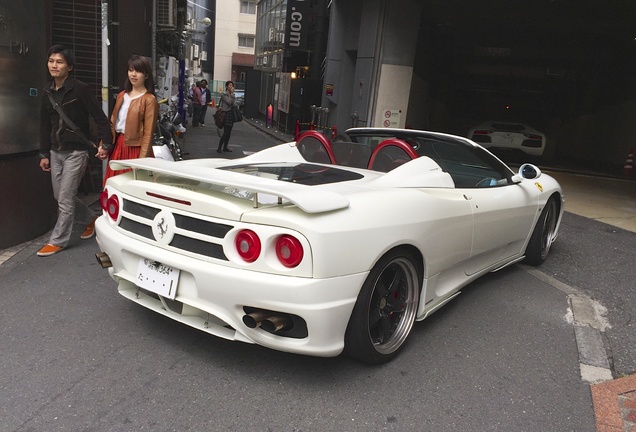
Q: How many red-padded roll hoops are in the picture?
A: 2